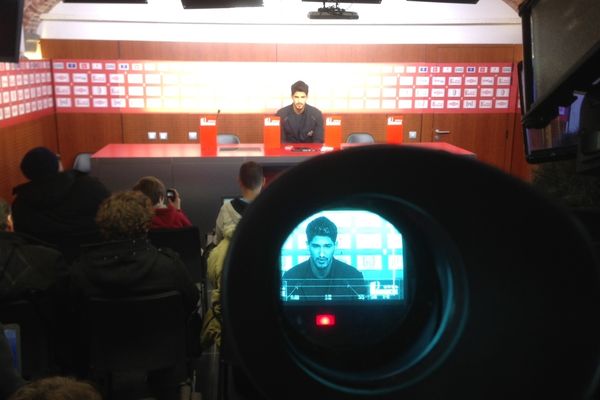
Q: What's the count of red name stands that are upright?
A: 4